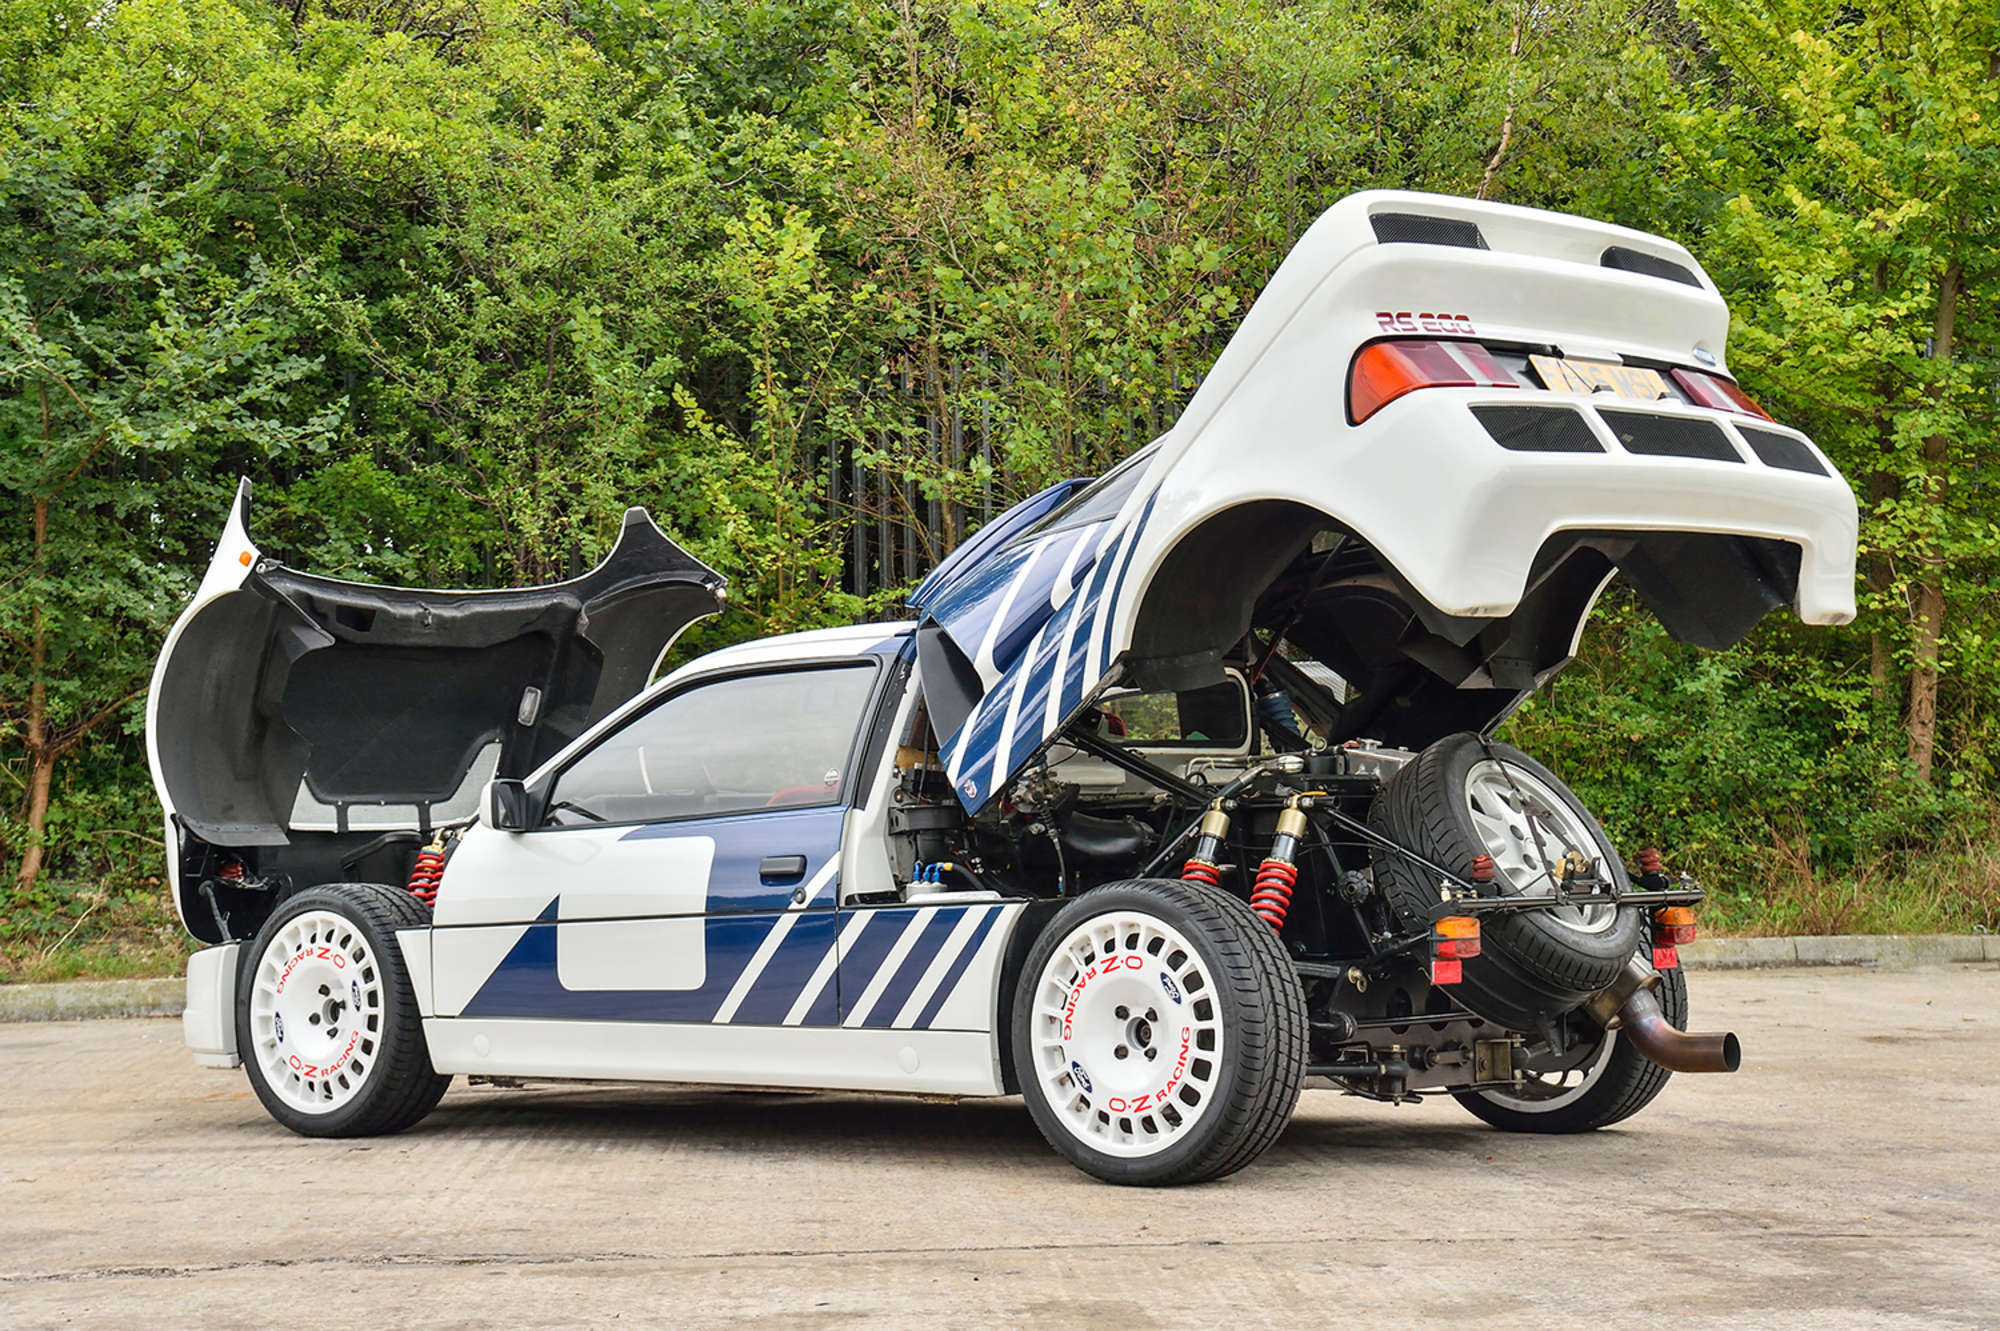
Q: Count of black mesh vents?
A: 5